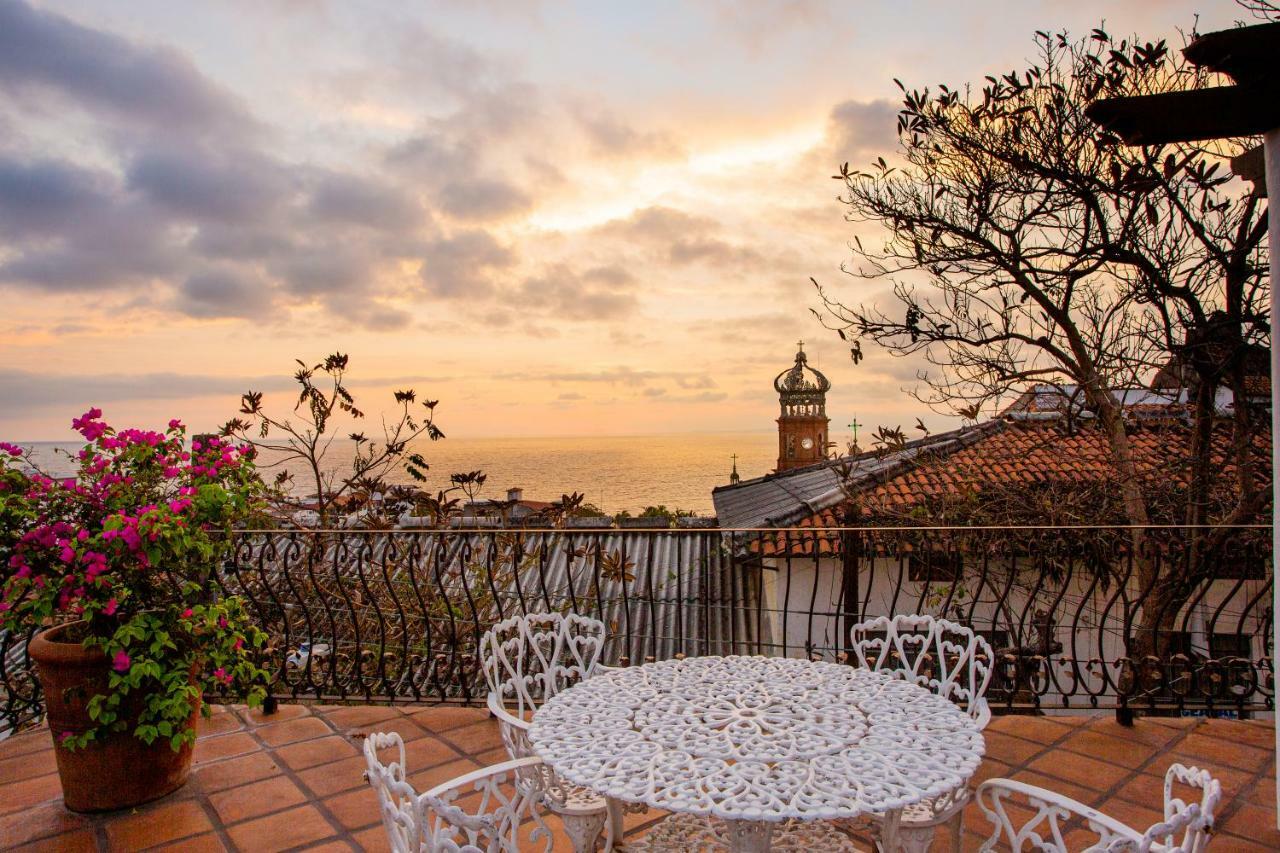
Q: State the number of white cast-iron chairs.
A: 4